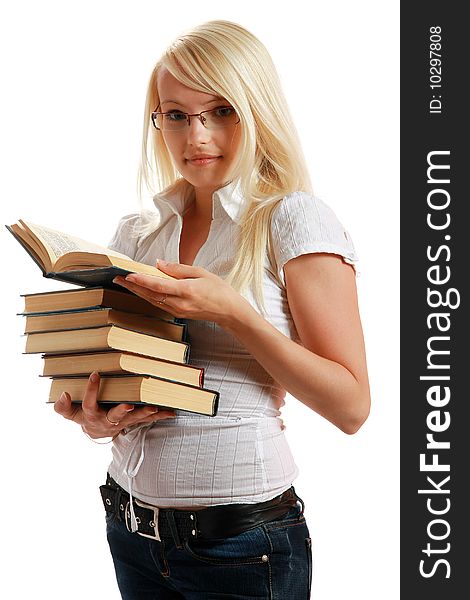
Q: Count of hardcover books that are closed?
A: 5